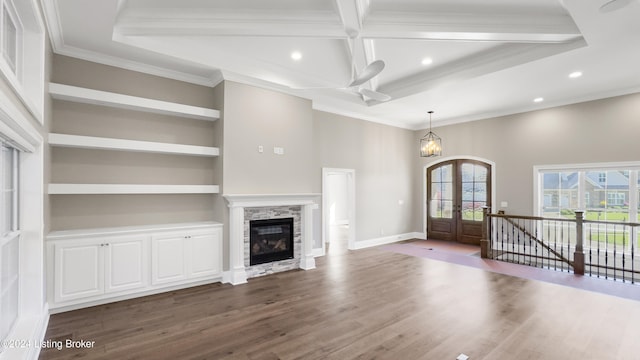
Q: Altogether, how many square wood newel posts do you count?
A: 2